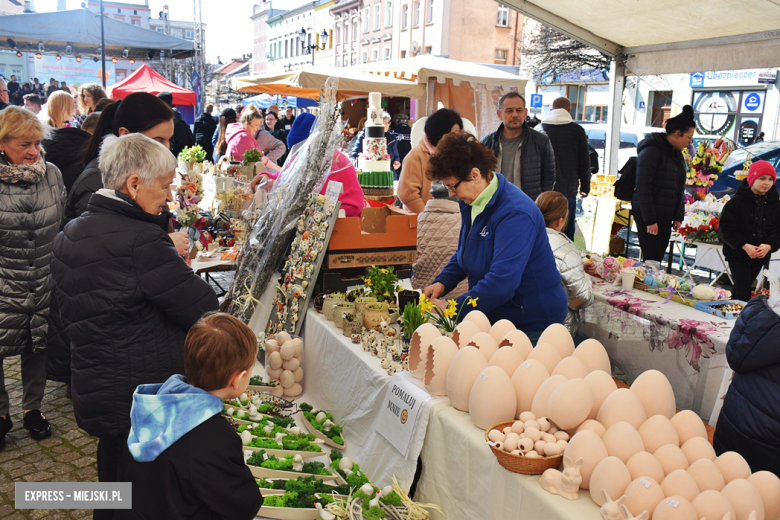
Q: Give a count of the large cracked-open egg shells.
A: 5